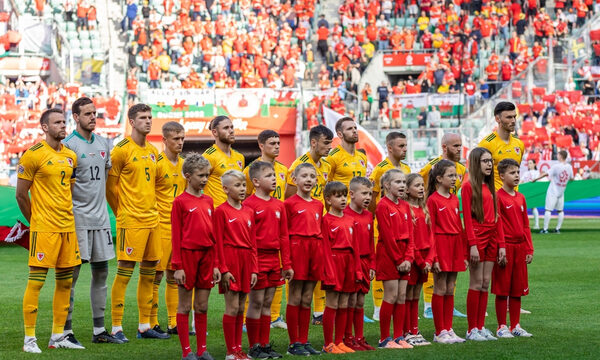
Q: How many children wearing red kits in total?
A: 11